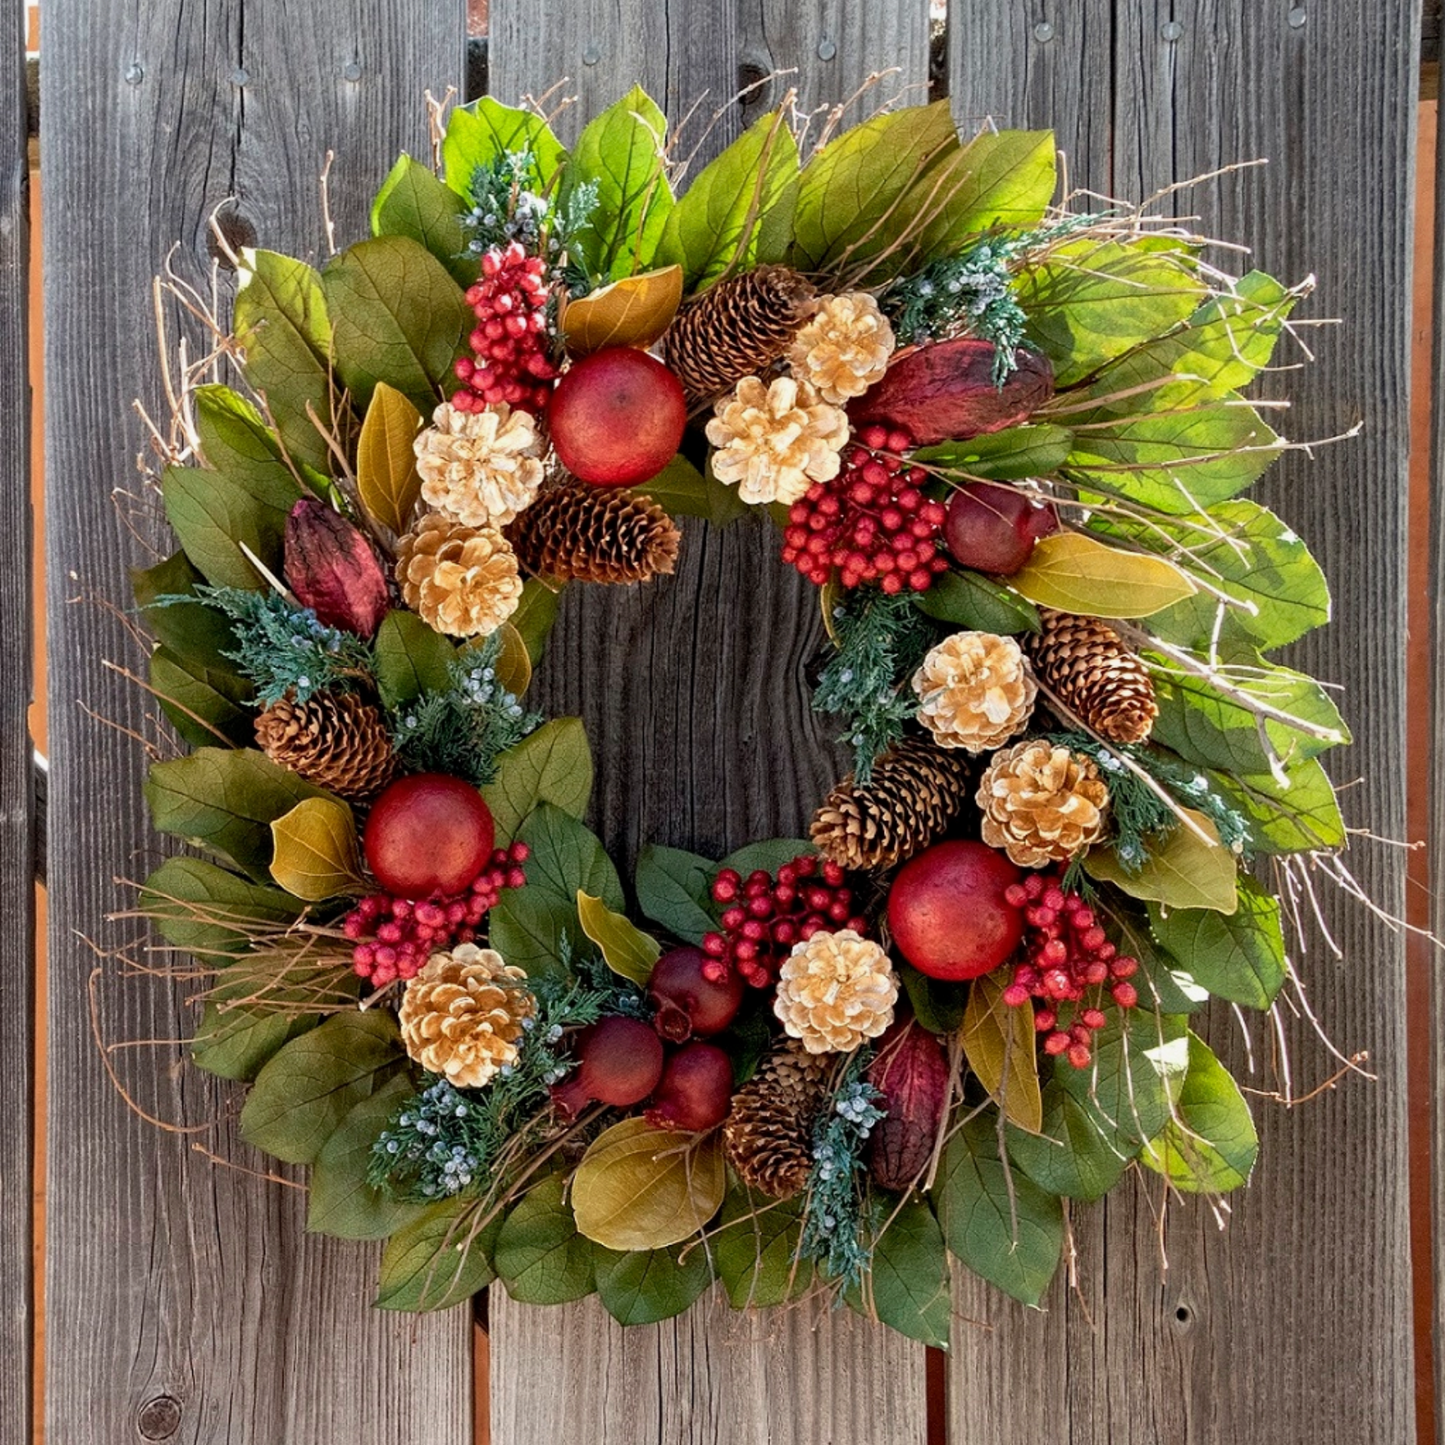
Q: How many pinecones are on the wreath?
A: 14